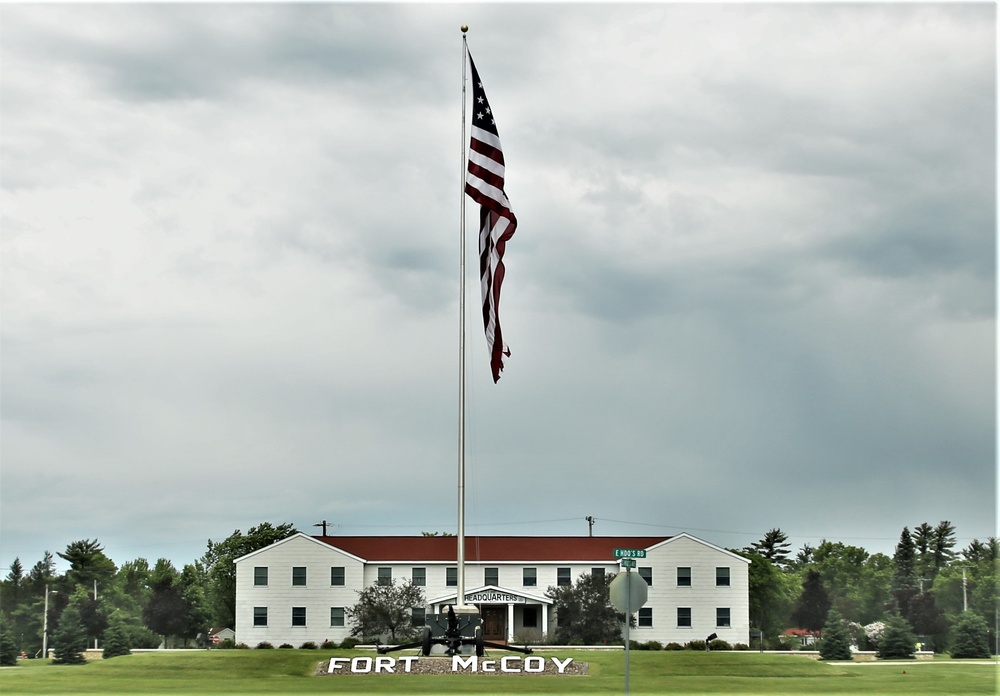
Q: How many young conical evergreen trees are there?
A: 6